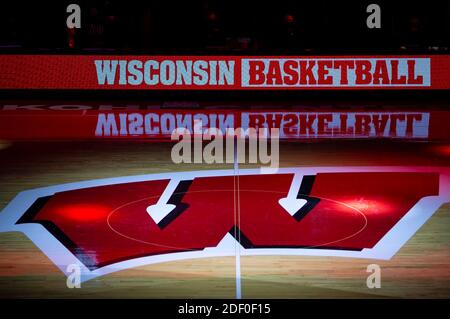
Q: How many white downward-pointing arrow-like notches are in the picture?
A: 2